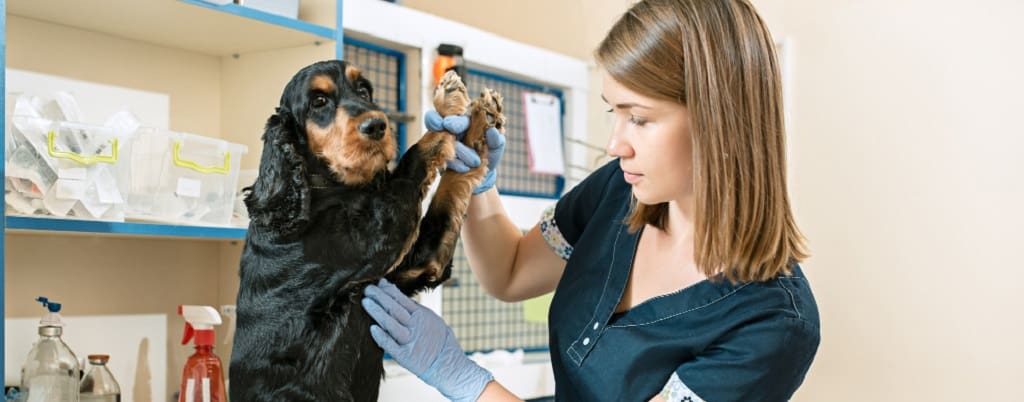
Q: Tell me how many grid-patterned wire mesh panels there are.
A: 3